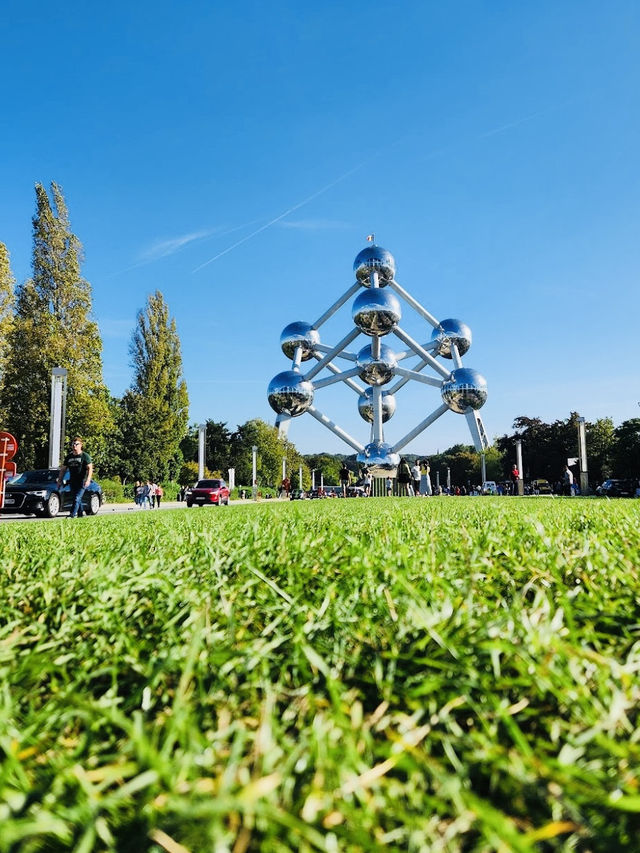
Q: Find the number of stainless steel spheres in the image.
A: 9